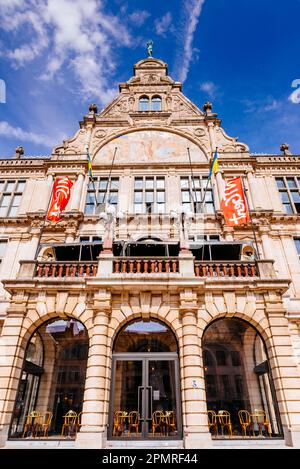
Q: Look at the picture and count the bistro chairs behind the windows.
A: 12